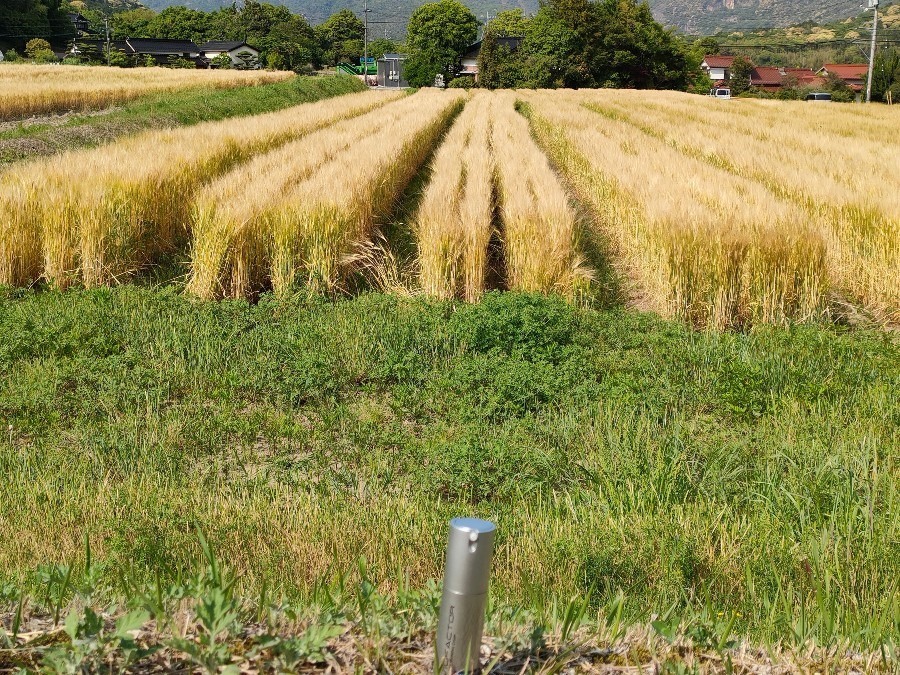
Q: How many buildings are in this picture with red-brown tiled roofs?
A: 3